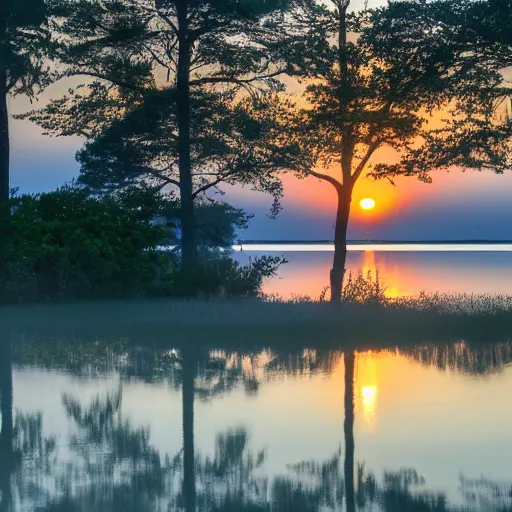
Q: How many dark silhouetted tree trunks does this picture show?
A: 3